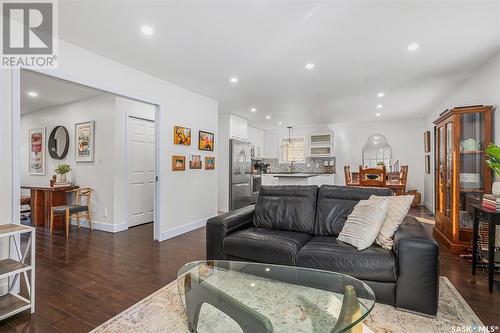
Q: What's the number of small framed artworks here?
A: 5